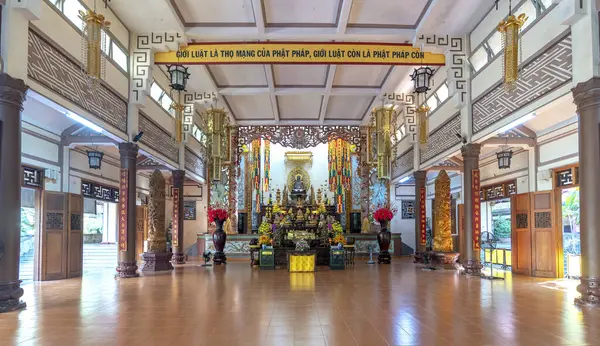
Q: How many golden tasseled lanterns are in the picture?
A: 6